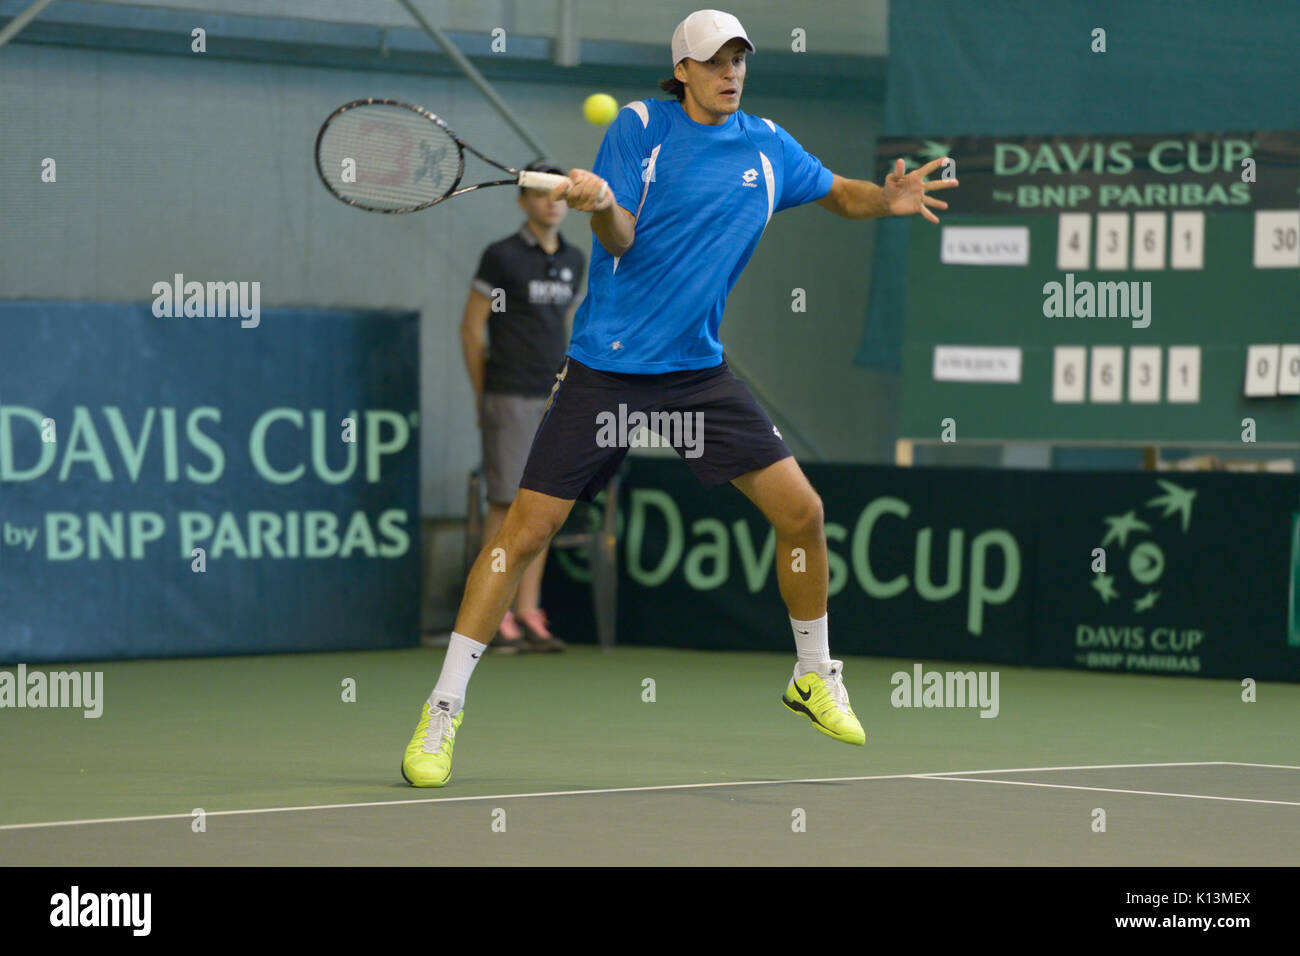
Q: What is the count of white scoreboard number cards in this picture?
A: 11